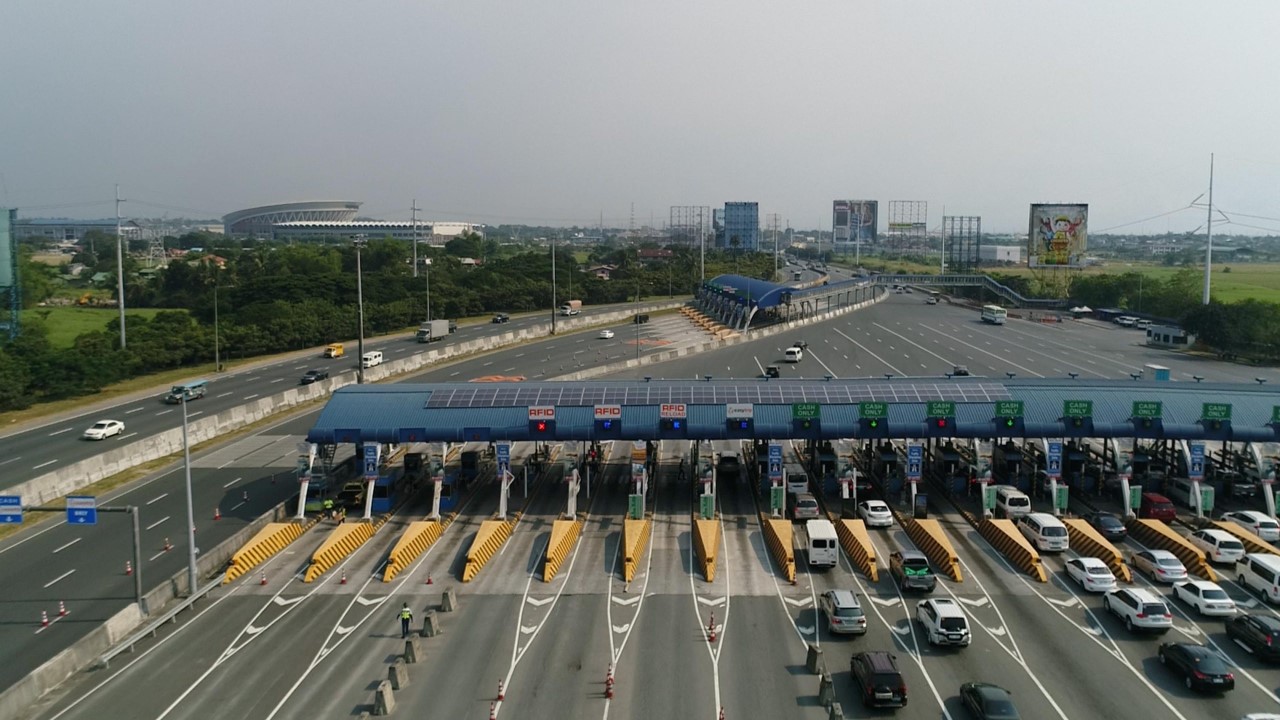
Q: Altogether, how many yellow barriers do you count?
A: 14